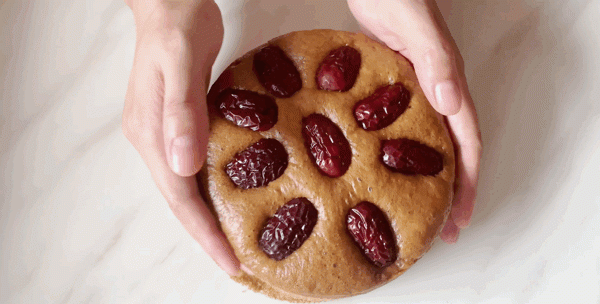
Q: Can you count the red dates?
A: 9